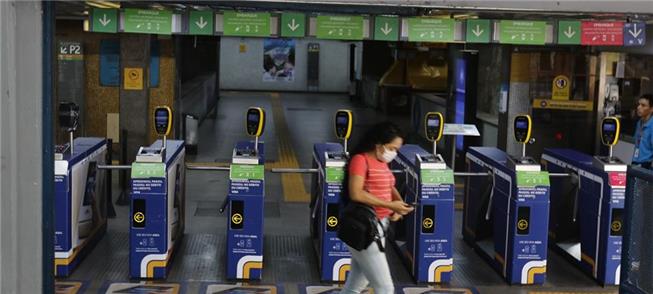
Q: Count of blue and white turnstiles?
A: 7